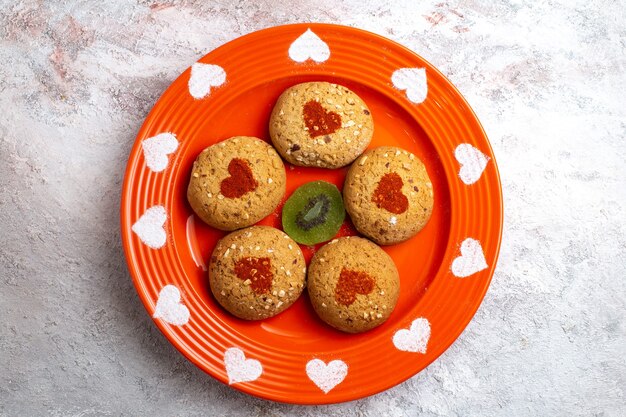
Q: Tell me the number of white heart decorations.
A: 11